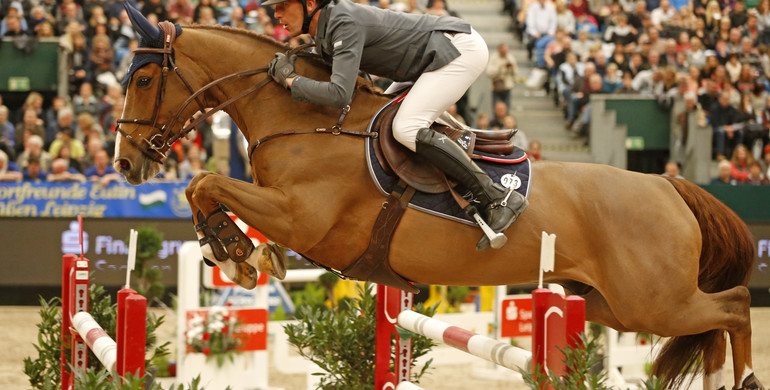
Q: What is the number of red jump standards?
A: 4